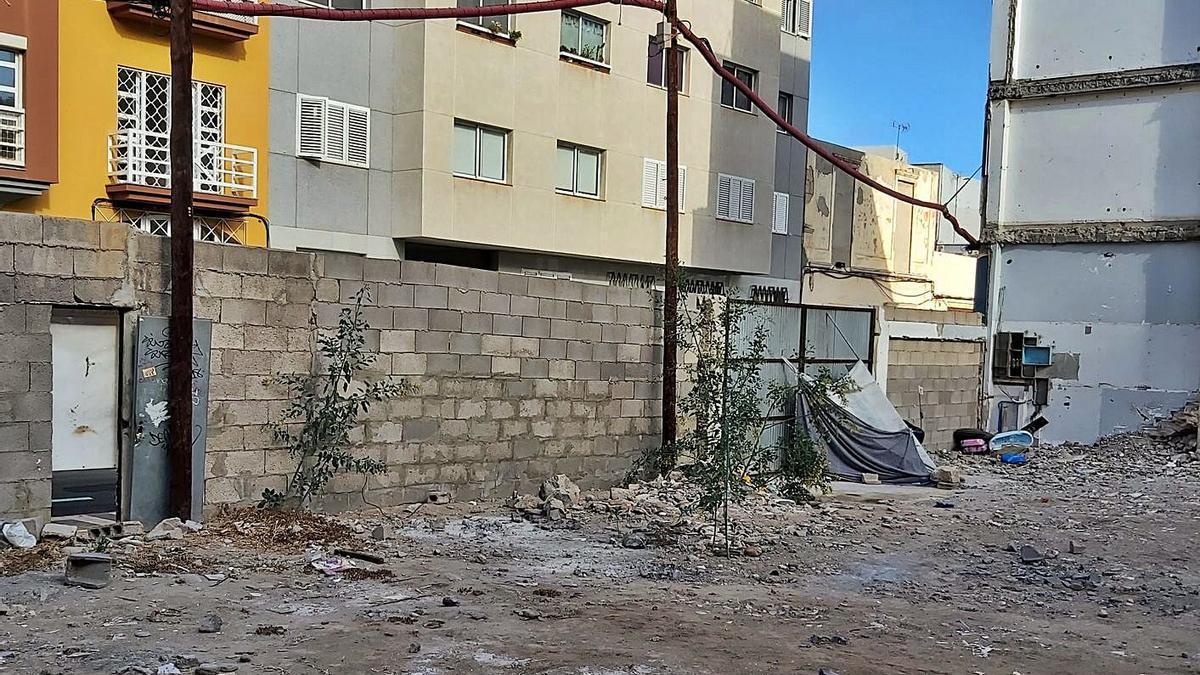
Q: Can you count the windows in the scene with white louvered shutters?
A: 5